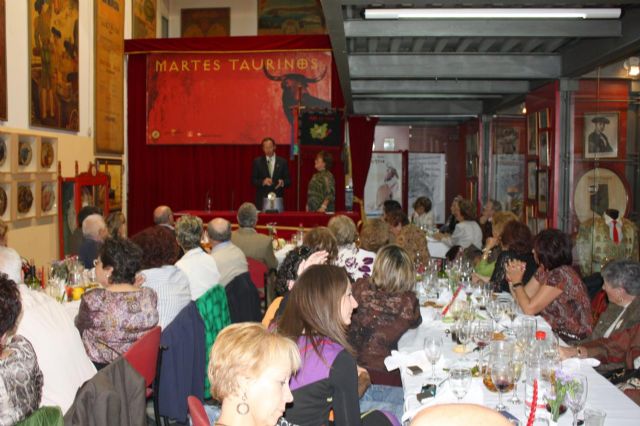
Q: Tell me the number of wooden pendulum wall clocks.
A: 0